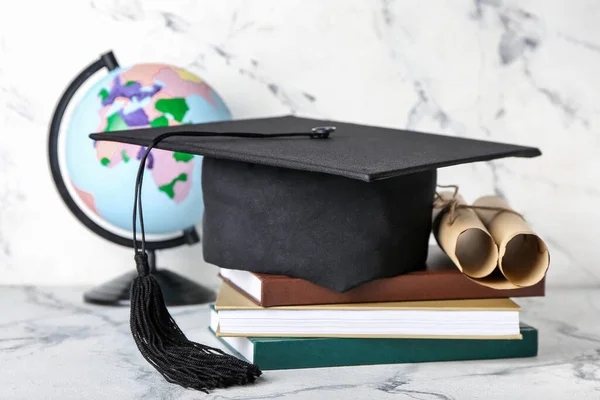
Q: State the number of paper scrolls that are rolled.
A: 2